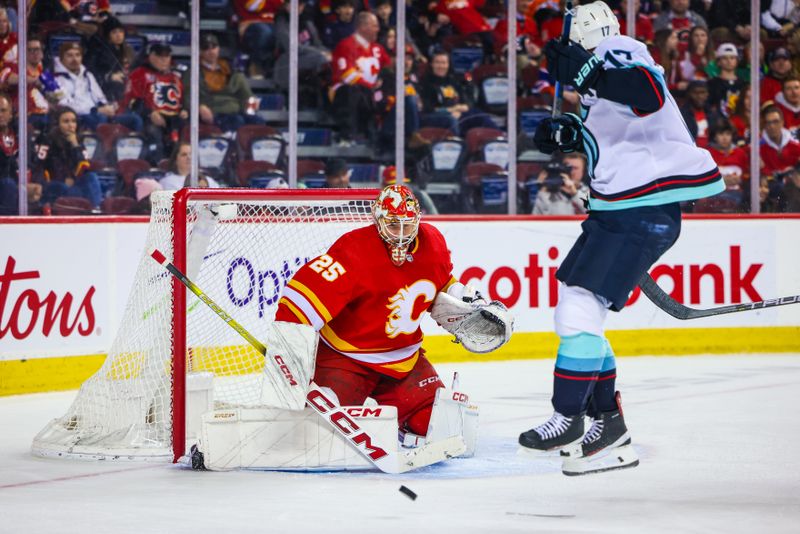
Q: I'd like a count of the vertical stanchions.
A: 7